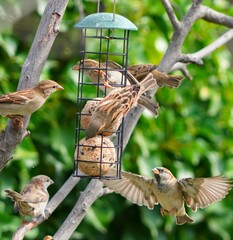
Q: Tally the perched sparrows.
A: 5